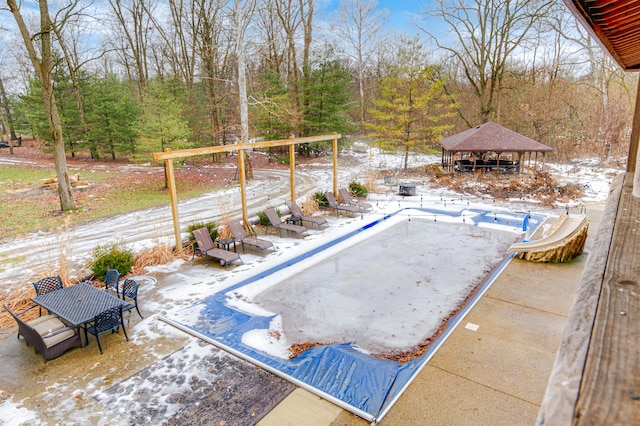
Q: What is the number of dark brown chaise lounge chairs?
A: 6